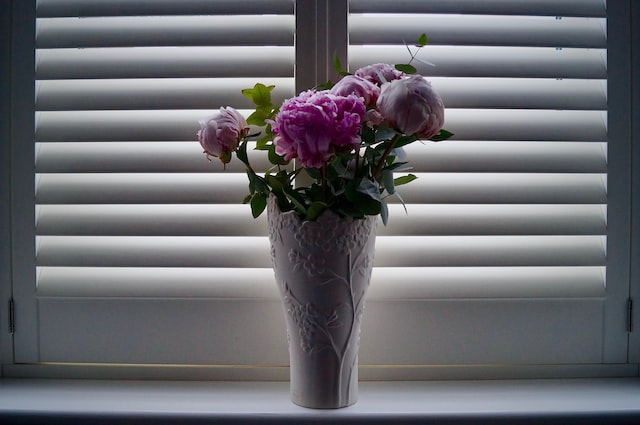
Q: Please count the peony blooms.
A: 5